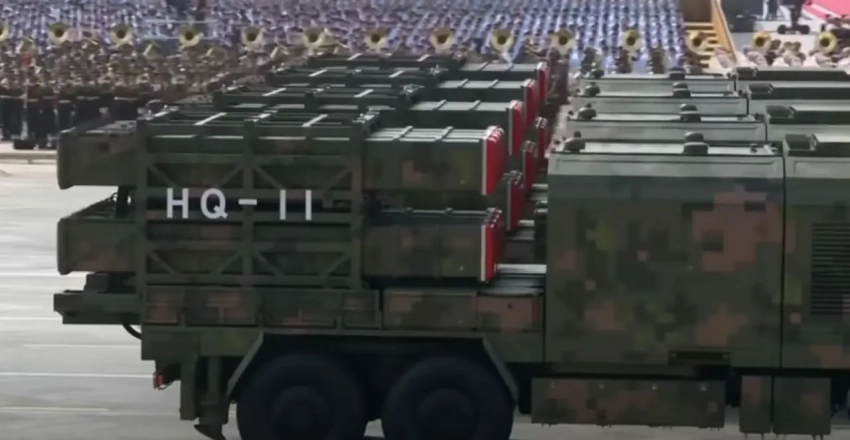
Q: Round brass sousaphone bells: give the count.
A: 14